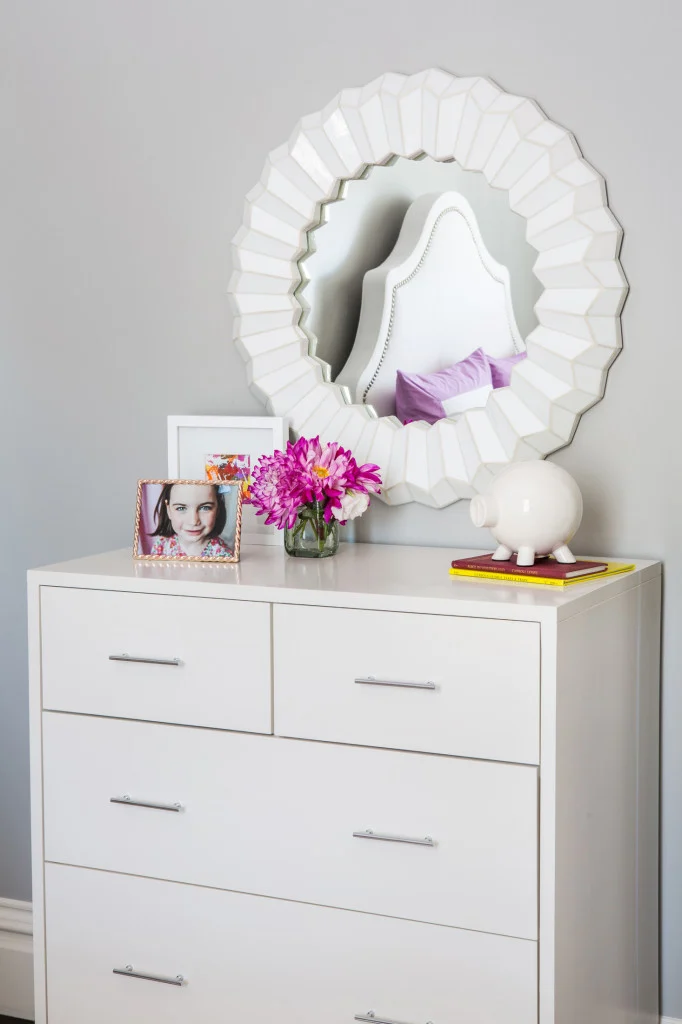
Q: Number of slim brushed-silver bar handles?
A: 6